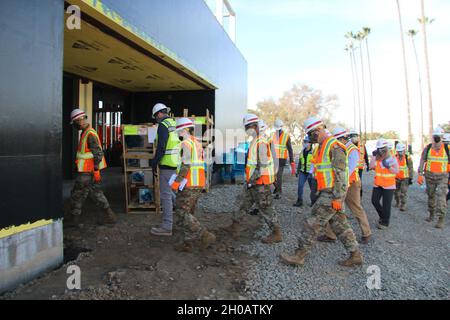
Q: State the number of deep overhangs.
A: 1